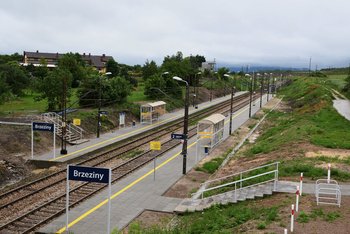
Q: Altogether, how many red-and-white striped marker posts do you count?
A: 5